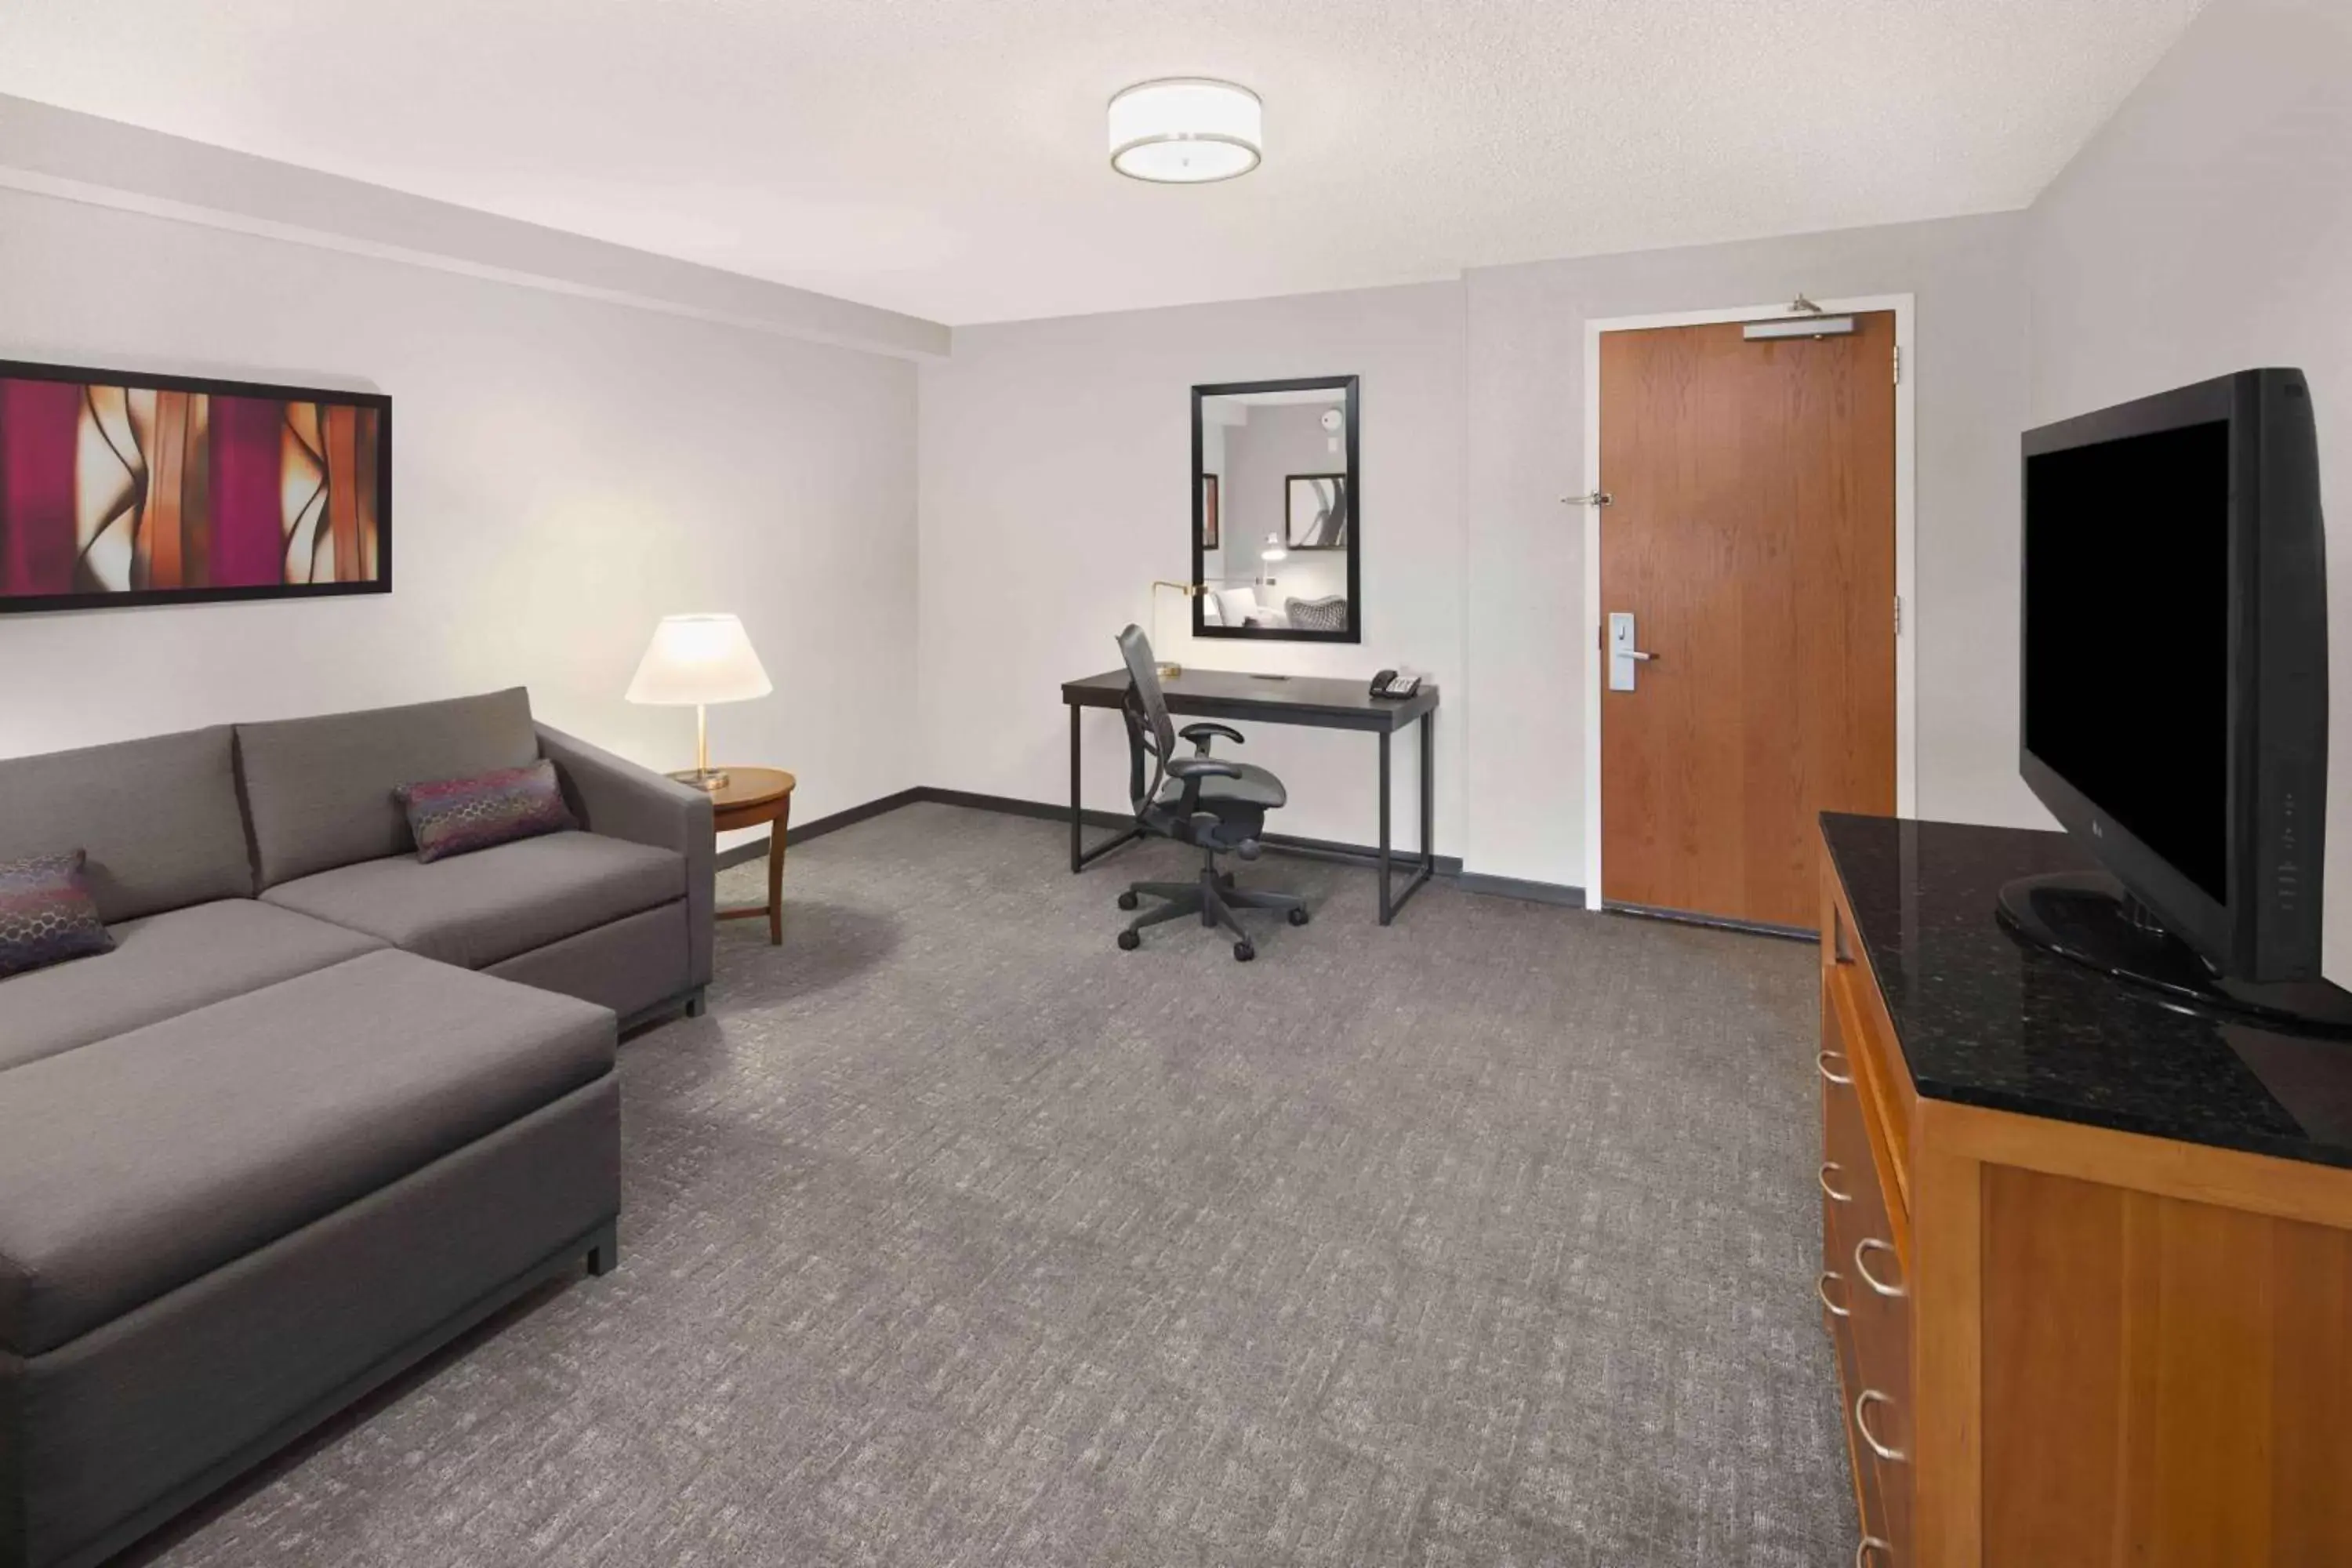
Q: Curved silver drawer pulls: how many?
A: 6